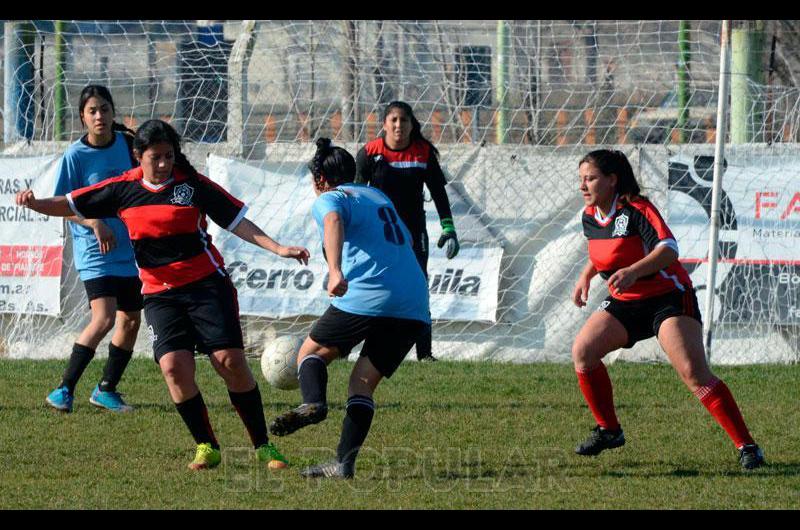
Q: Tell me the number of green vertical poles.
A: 4